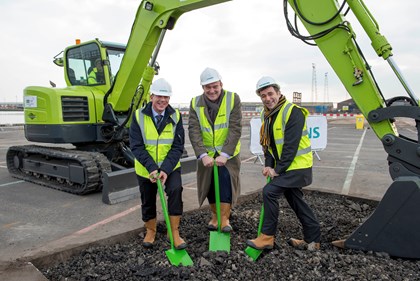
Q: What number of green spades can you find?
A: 3